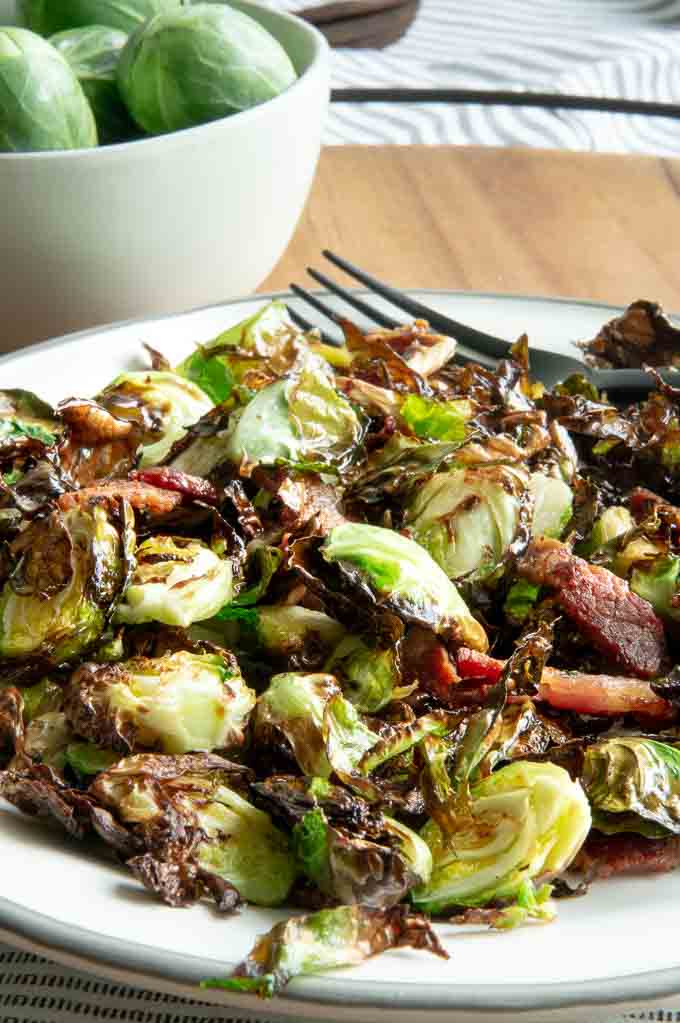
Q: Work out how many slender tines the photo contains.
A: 4